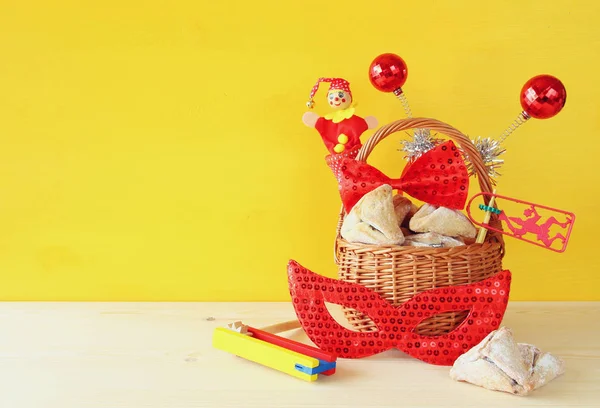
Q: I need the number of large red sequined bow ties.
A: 1